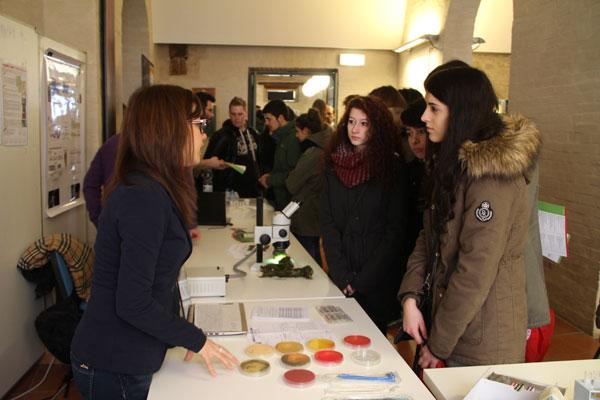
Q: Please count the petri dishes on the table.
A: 9